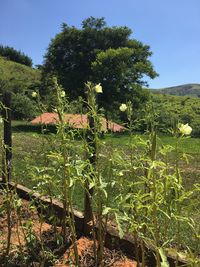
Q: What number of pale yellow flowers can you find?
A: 5